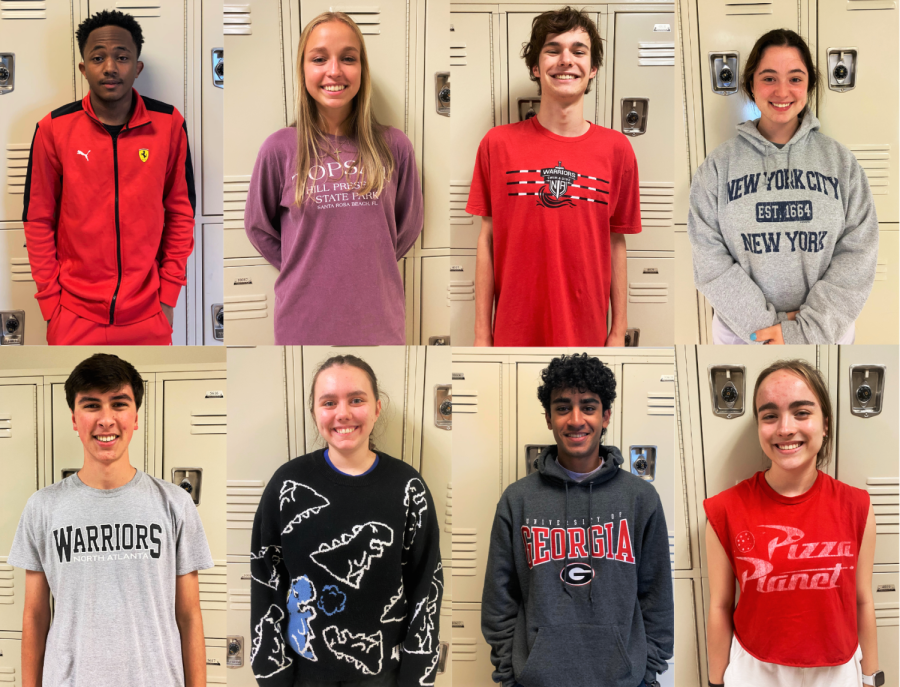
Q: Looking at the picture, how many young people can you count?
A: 8